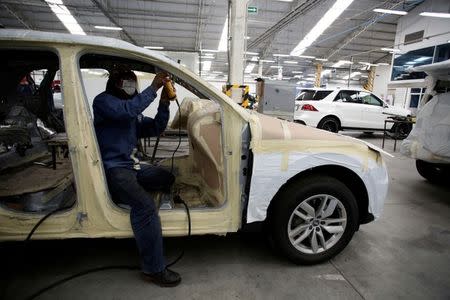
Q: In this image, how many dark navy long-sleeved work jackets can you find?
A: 1